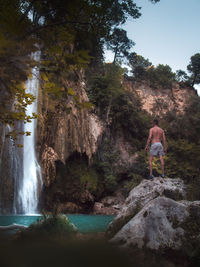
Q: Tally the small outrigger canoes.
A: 0